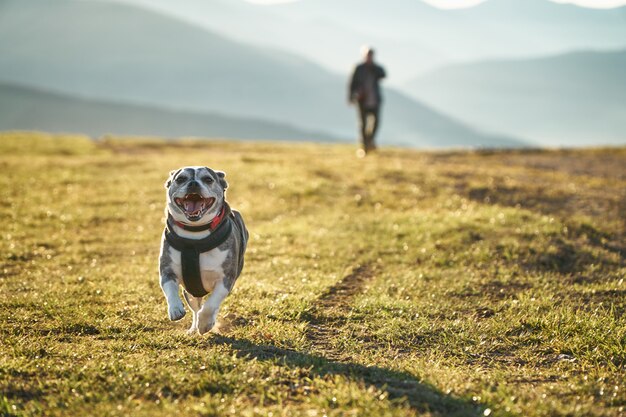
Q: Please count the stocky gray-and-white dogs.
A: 1